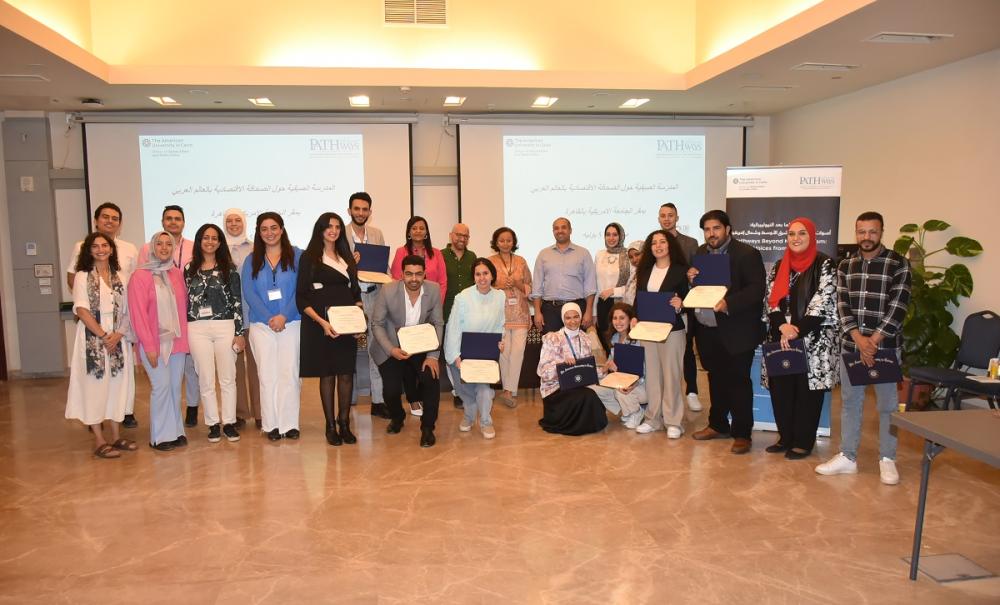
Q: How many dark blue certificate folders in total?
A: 8